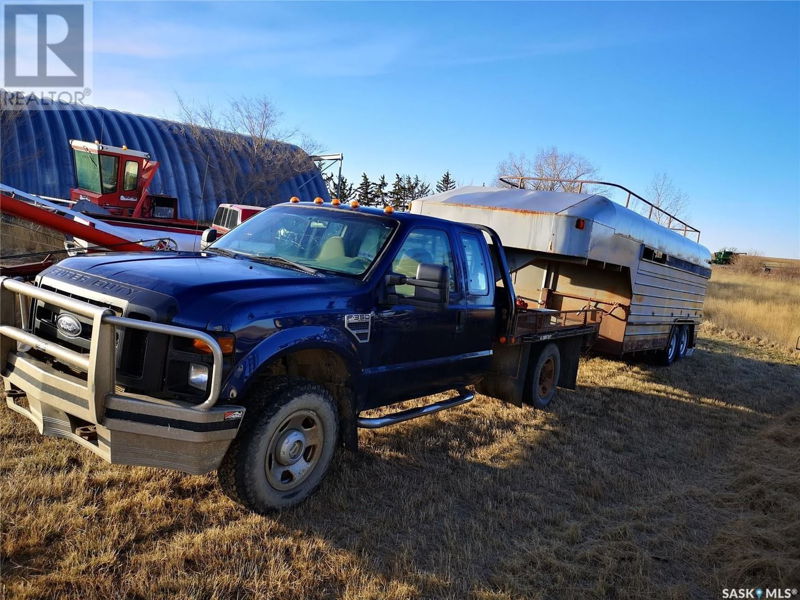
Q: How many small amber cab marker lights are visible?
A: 5